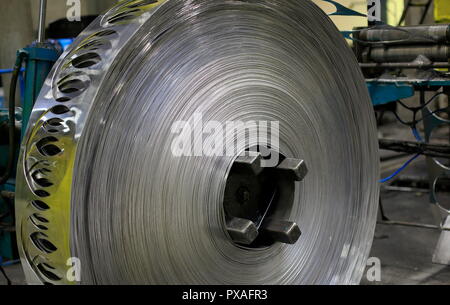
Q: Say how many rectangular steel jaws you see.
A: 4